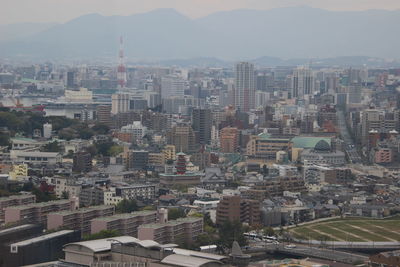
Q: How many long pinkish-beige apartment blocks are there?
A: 5